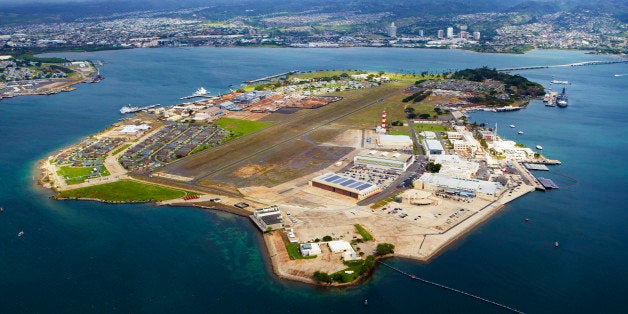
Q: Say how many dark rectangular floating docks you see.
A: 2